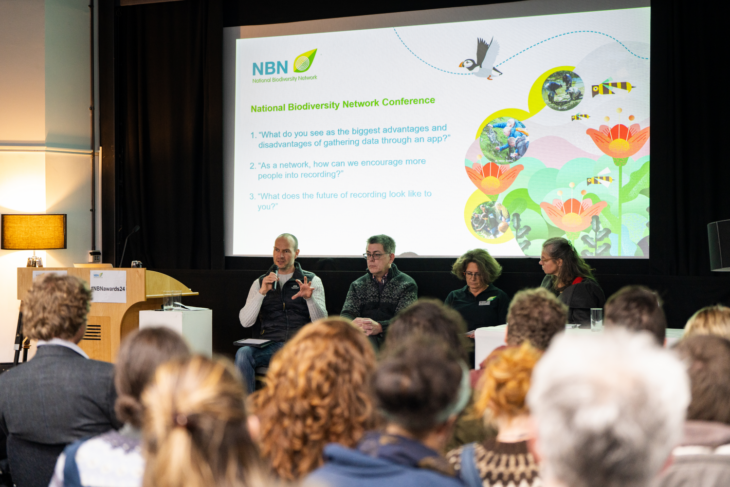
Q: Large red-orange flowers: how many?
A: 3